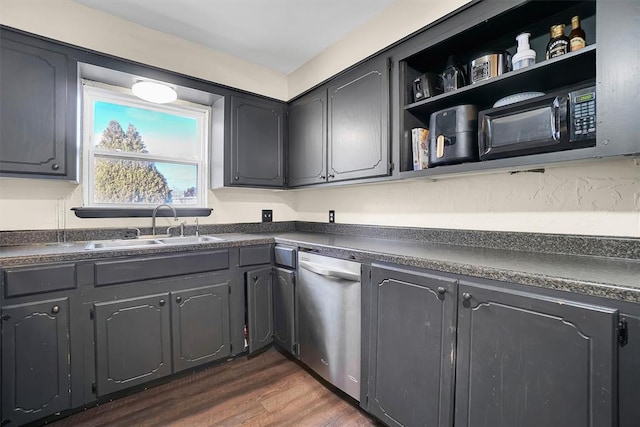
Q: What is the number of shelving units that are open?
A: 1